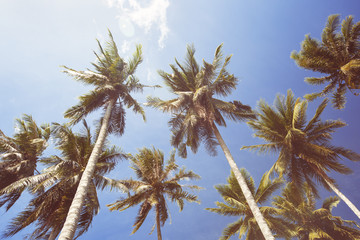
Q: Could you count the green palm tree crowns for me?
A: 9